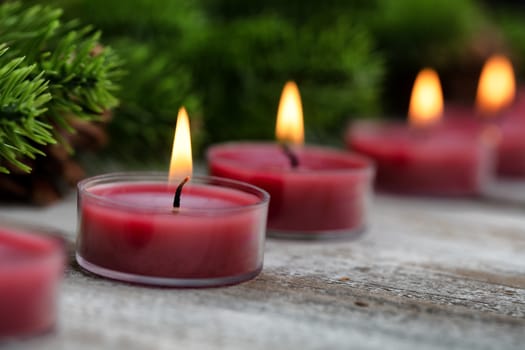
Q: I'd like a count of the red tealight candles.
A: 5